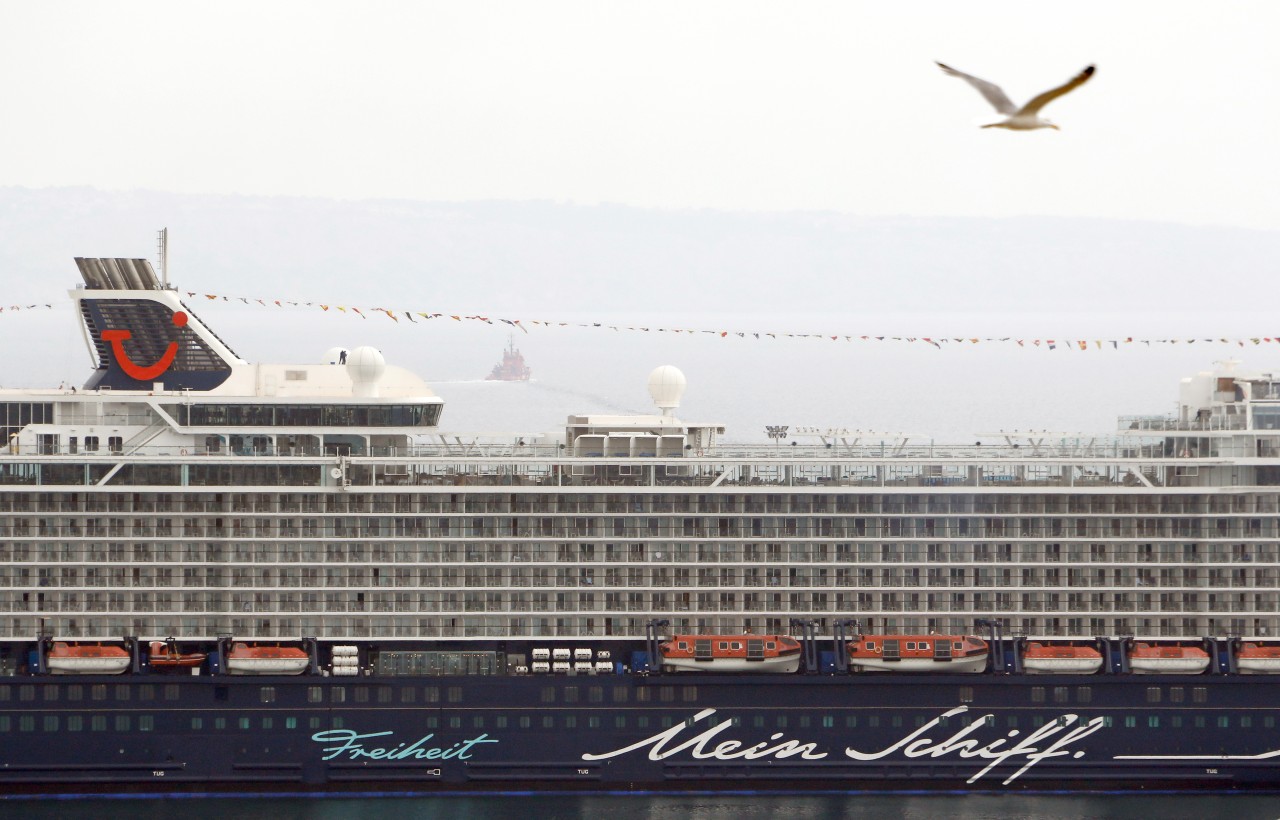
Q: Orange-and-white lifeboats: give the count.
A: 7